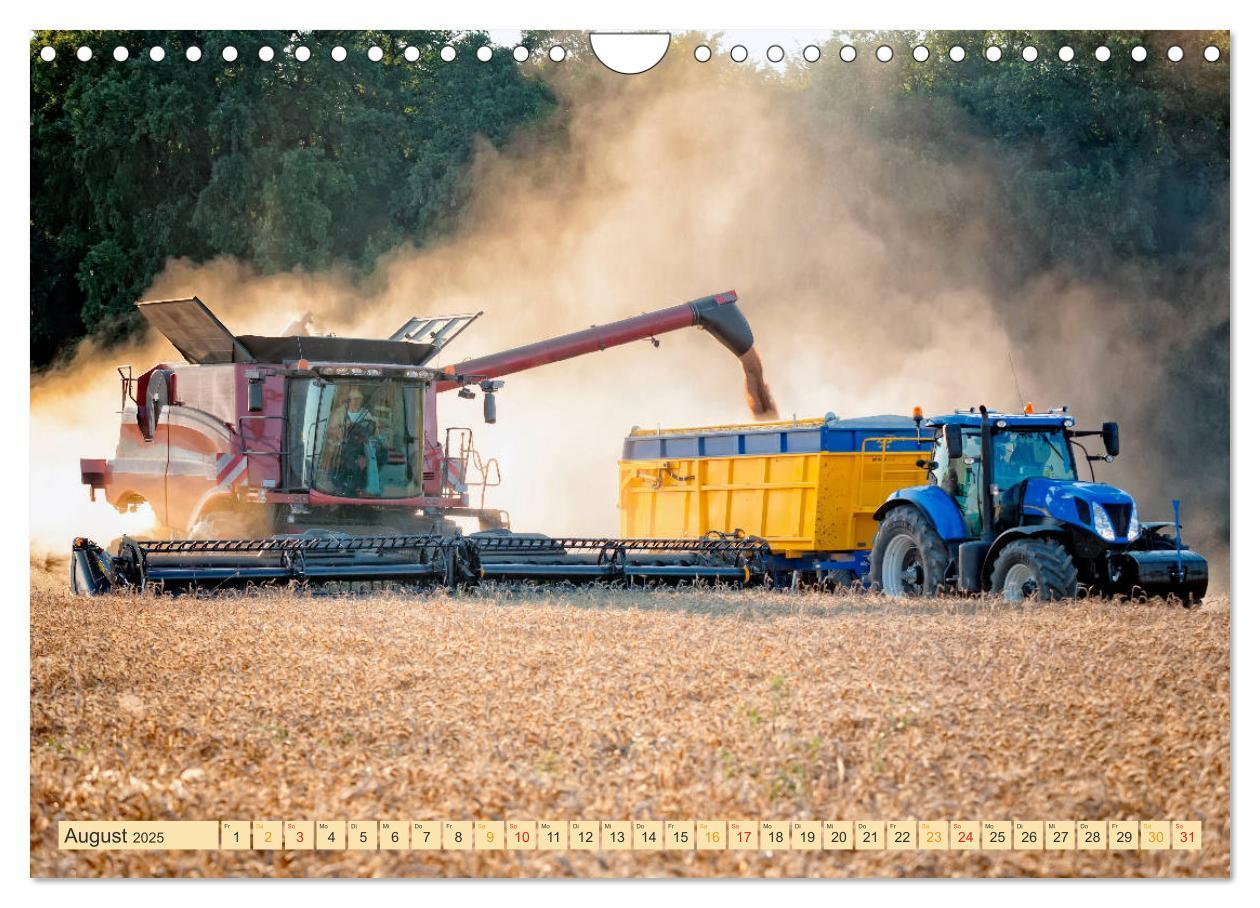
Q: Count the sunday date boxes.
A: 5